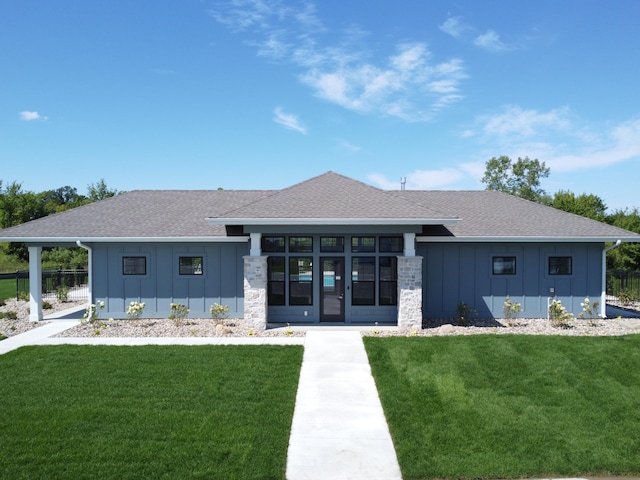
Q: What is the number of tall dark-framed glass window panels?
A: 4